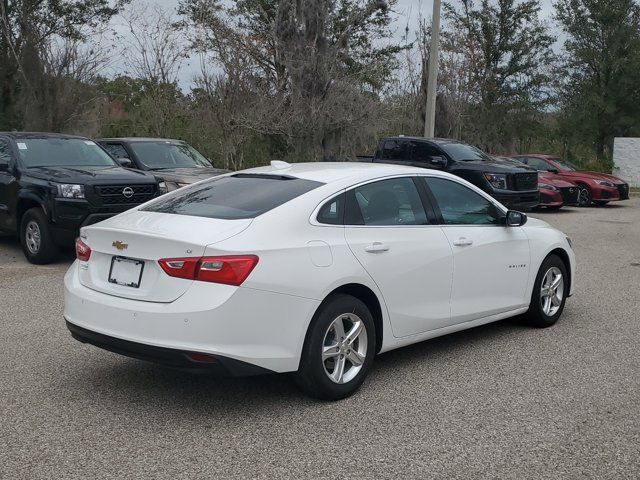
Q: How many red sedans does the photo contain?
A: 2